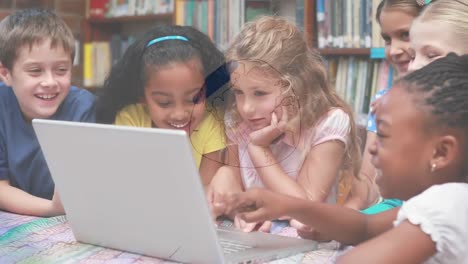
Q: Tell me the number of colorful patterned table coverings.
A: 1